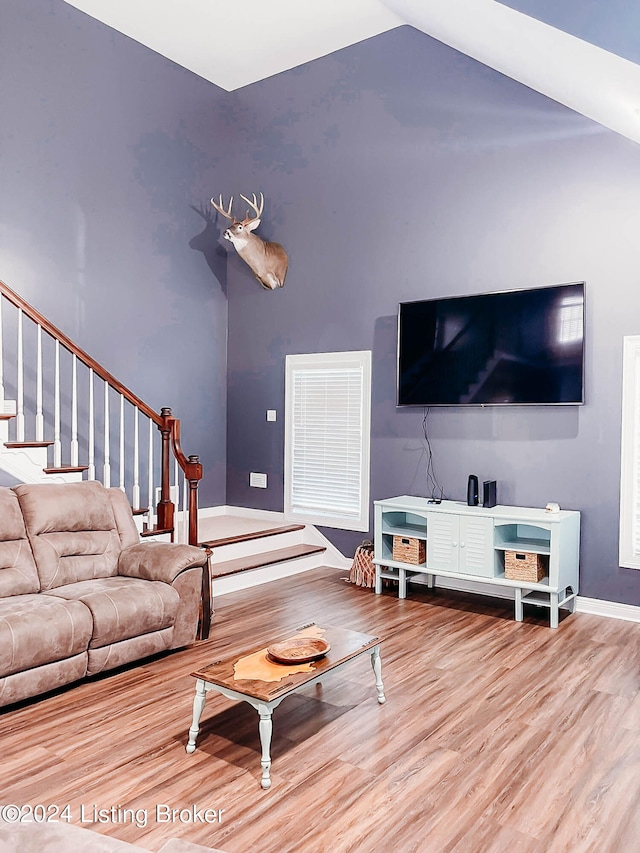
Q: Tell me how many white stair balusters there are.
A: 12